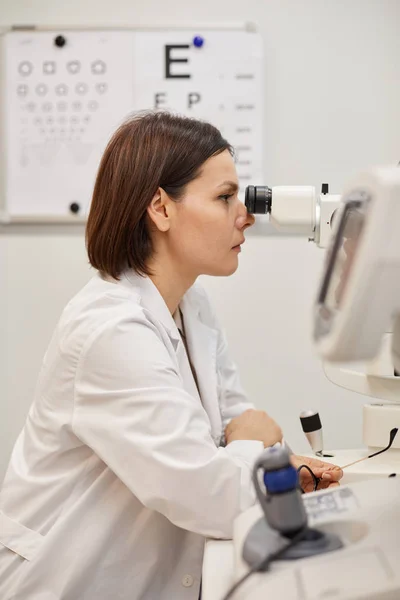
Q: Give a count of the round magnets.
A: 3